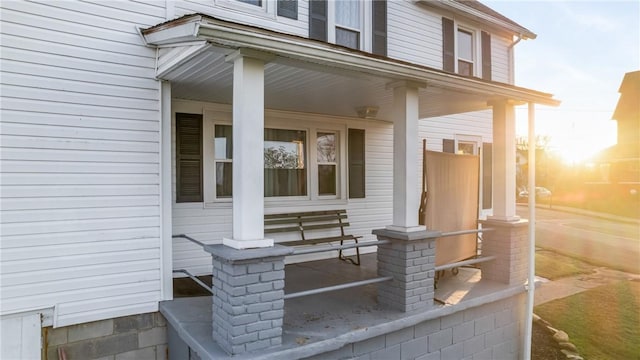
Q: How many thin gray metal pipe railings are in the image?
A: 6